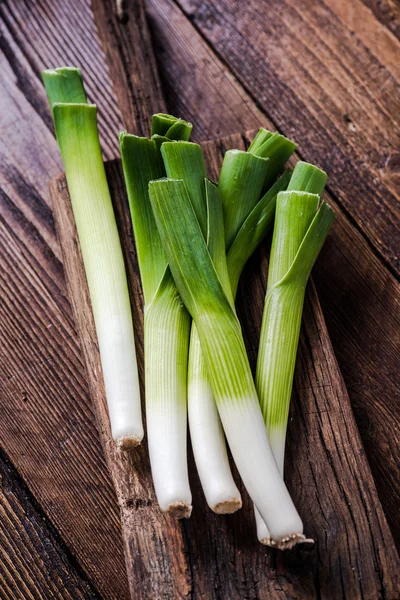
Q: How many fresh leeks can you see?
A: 5